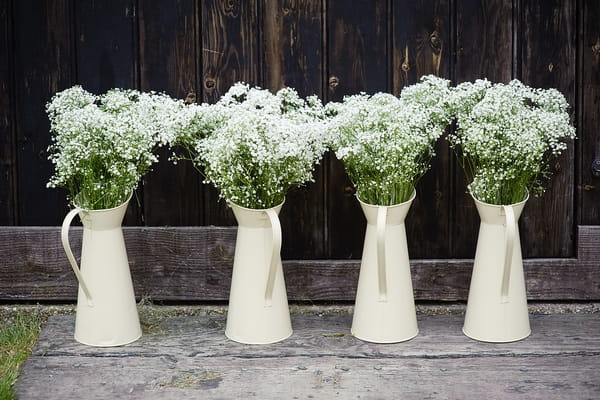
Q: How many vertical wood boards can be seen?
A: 11